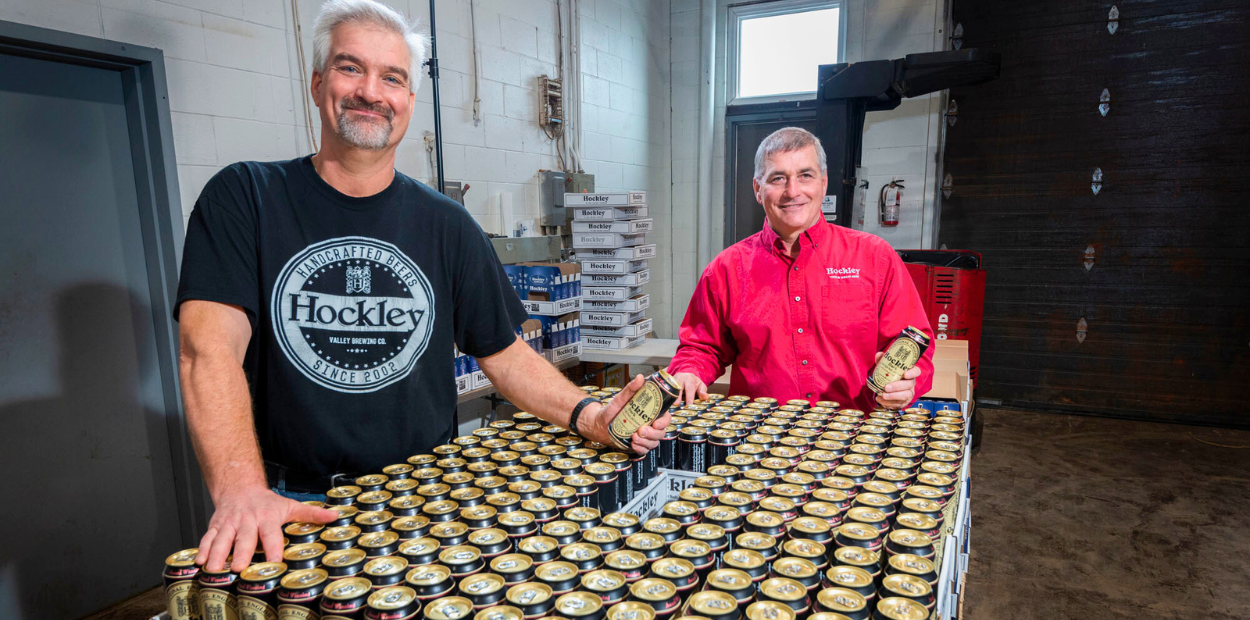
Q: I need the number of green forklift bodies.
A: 0